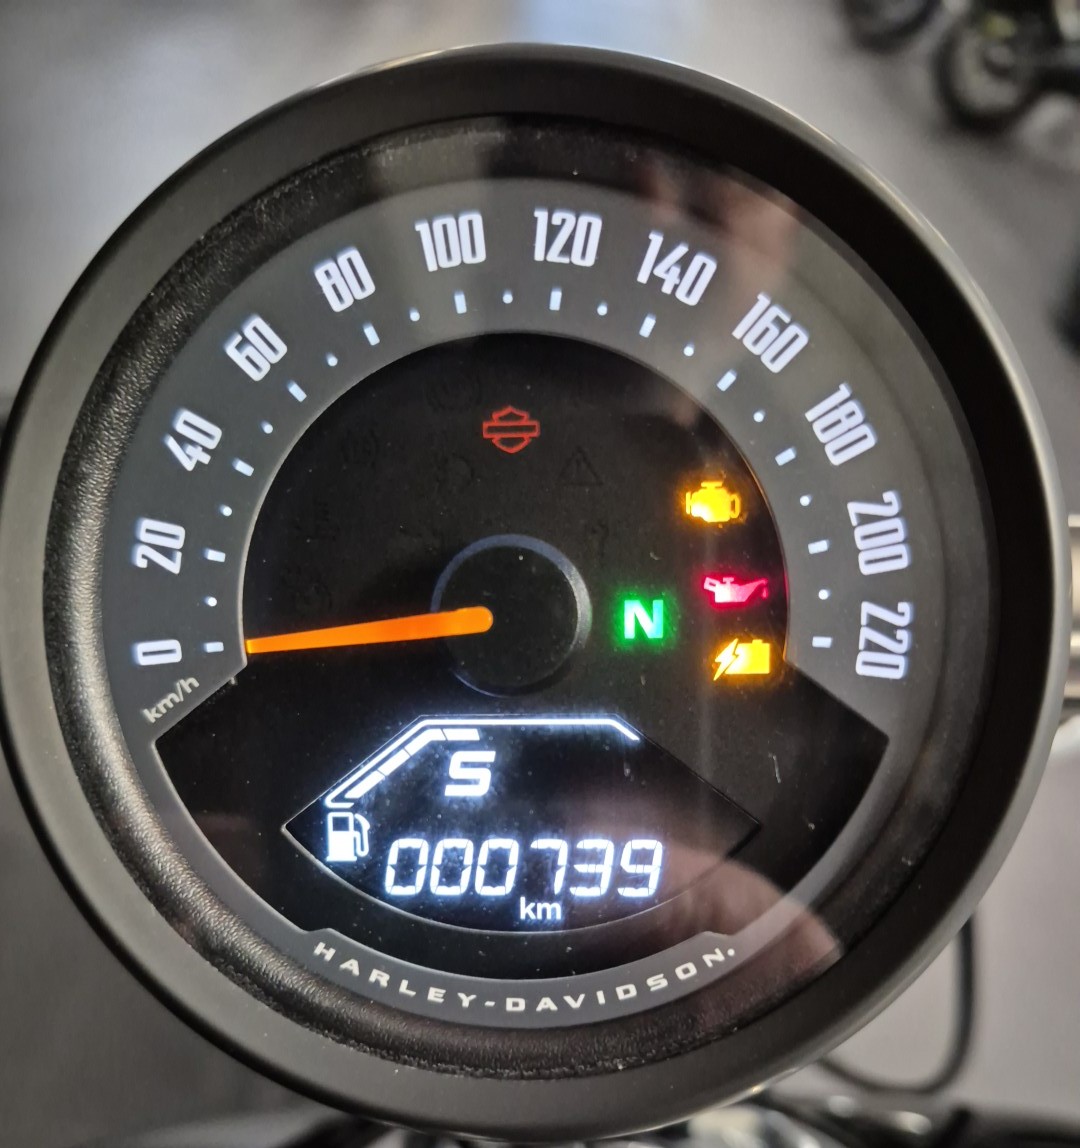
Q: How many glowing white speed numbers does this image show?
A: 12